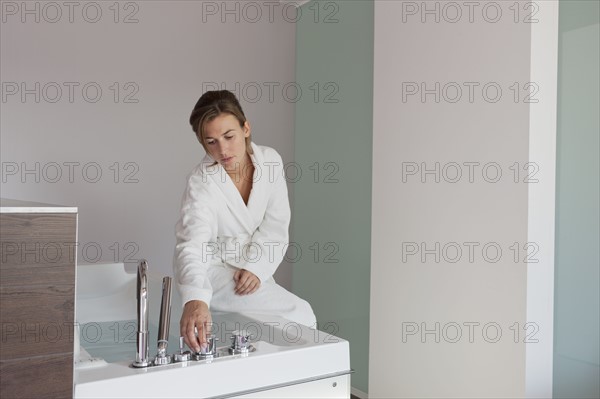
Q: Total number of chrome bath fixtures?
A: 5